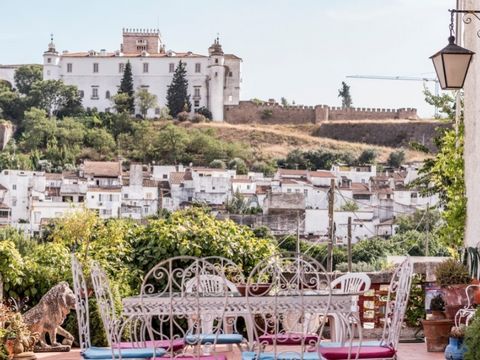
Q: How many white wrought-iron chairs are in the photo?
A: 8